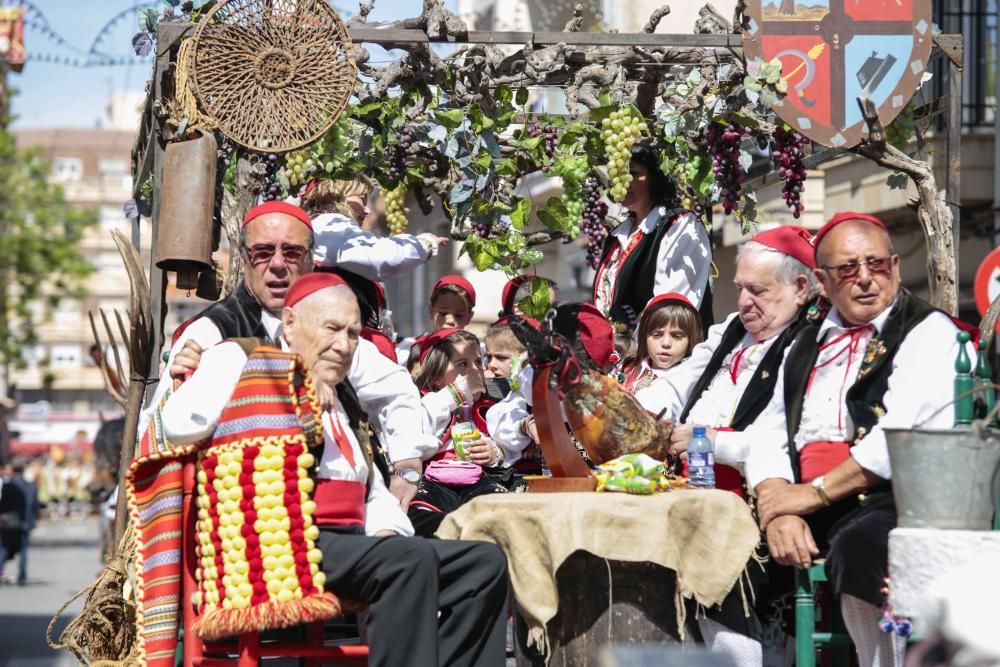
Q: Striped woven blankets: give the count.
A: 1